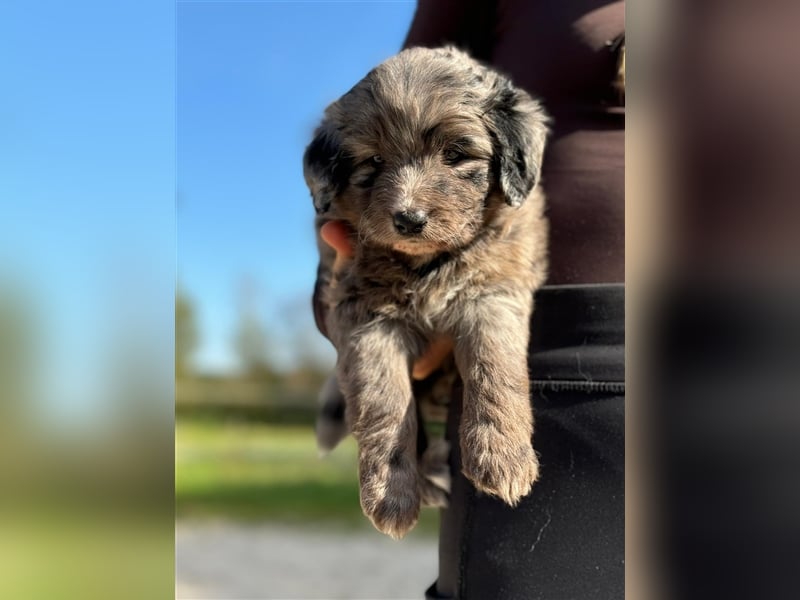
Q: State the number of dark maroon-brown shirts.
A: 1